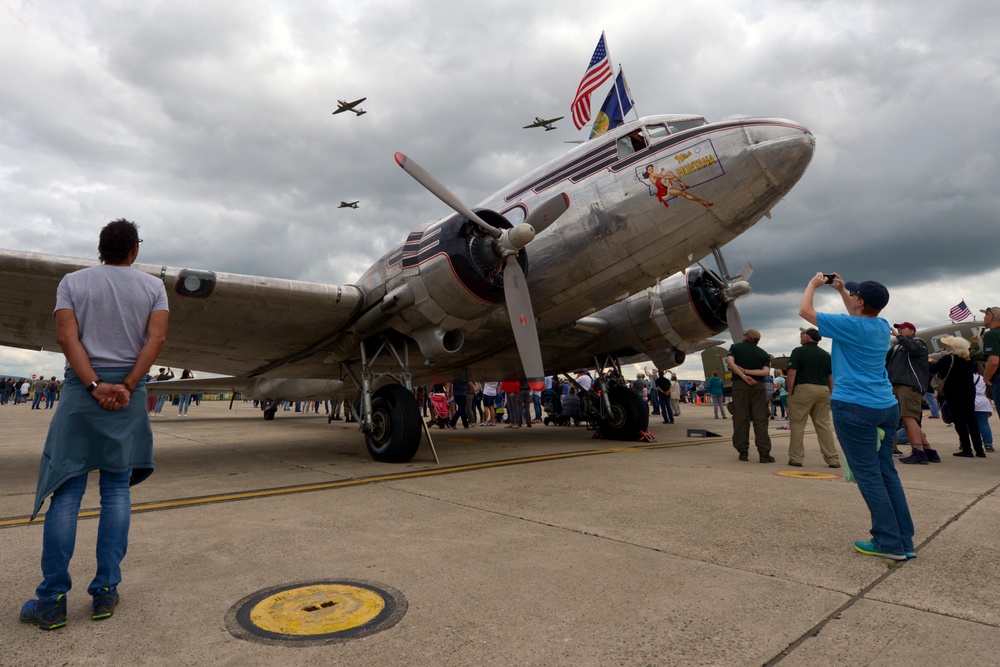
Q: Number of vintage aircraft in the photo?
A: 5